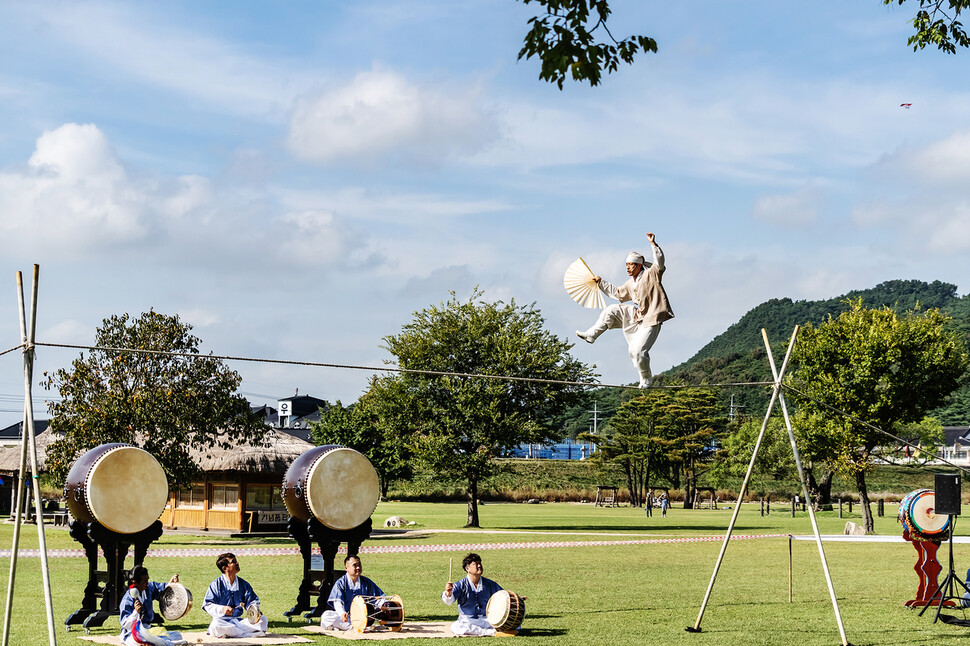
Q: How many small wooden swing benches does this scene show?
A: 3